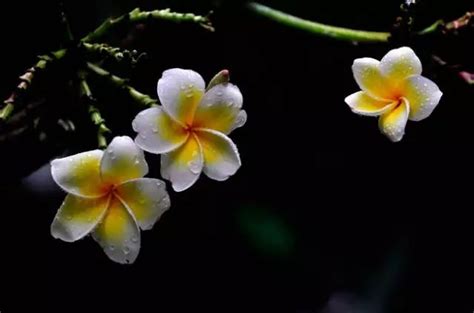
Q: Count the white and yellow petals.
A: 15